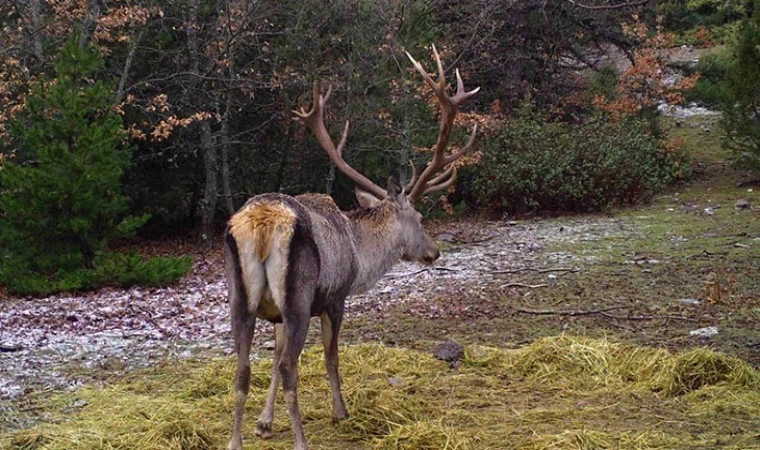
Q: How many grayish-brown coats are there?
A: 1